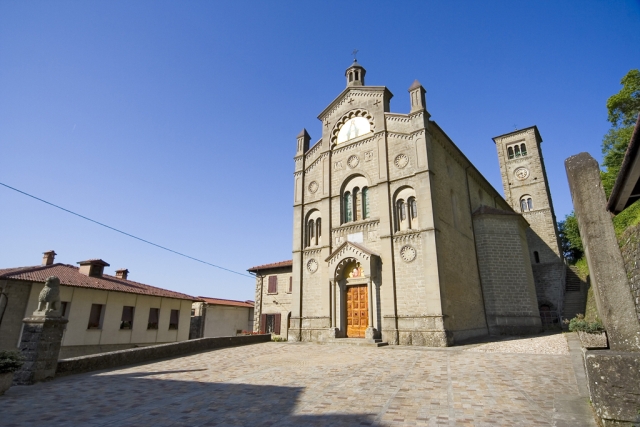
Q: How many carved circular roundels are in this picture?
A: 5